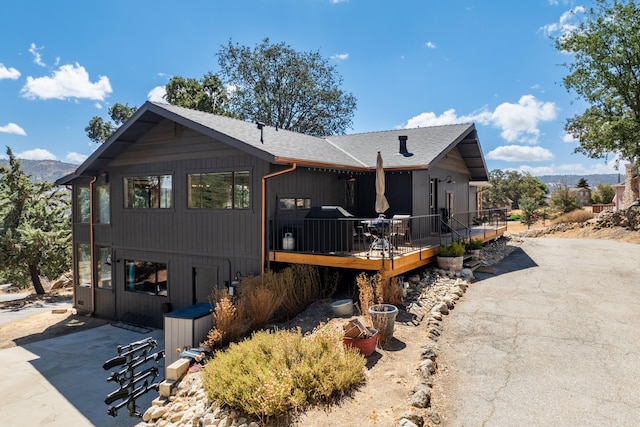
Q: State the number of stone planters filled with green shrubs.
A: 2